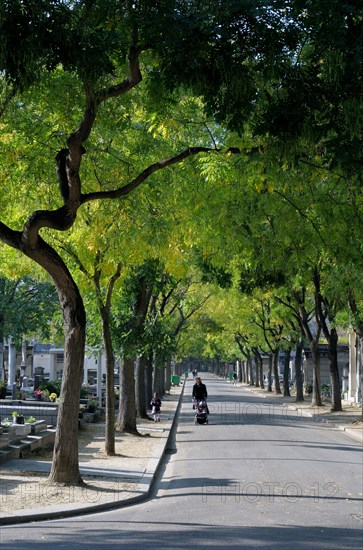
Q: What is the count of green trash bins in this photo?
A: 3